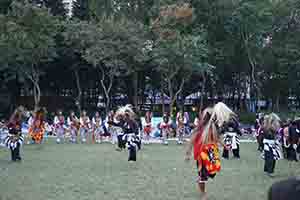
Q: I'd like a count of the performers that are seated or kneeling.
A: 0